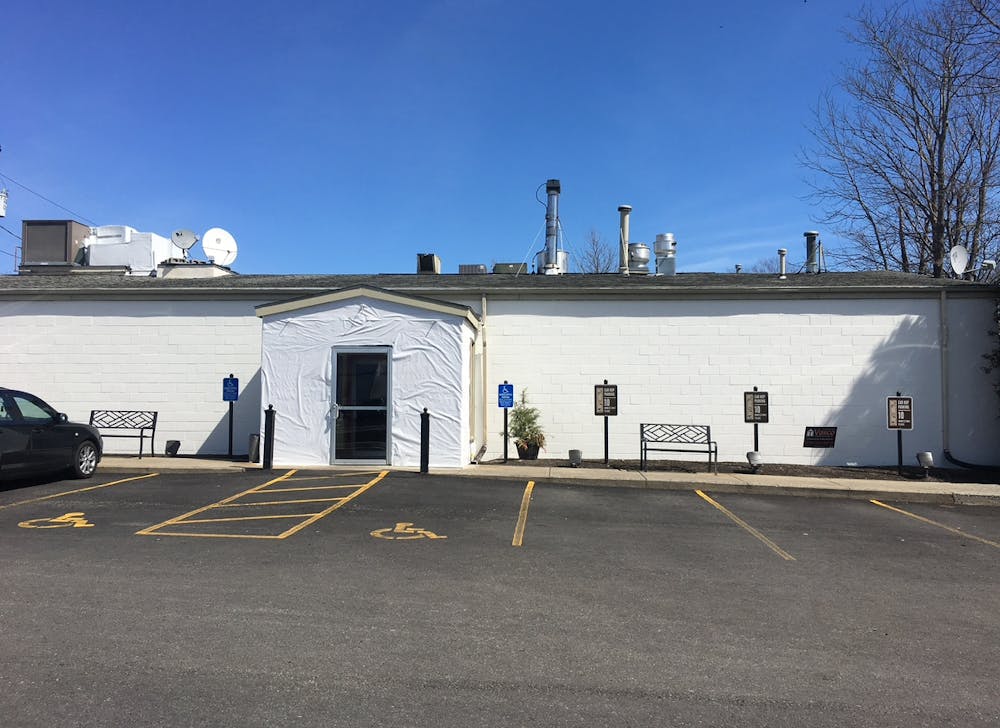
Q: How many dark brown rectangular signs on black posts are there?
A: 3